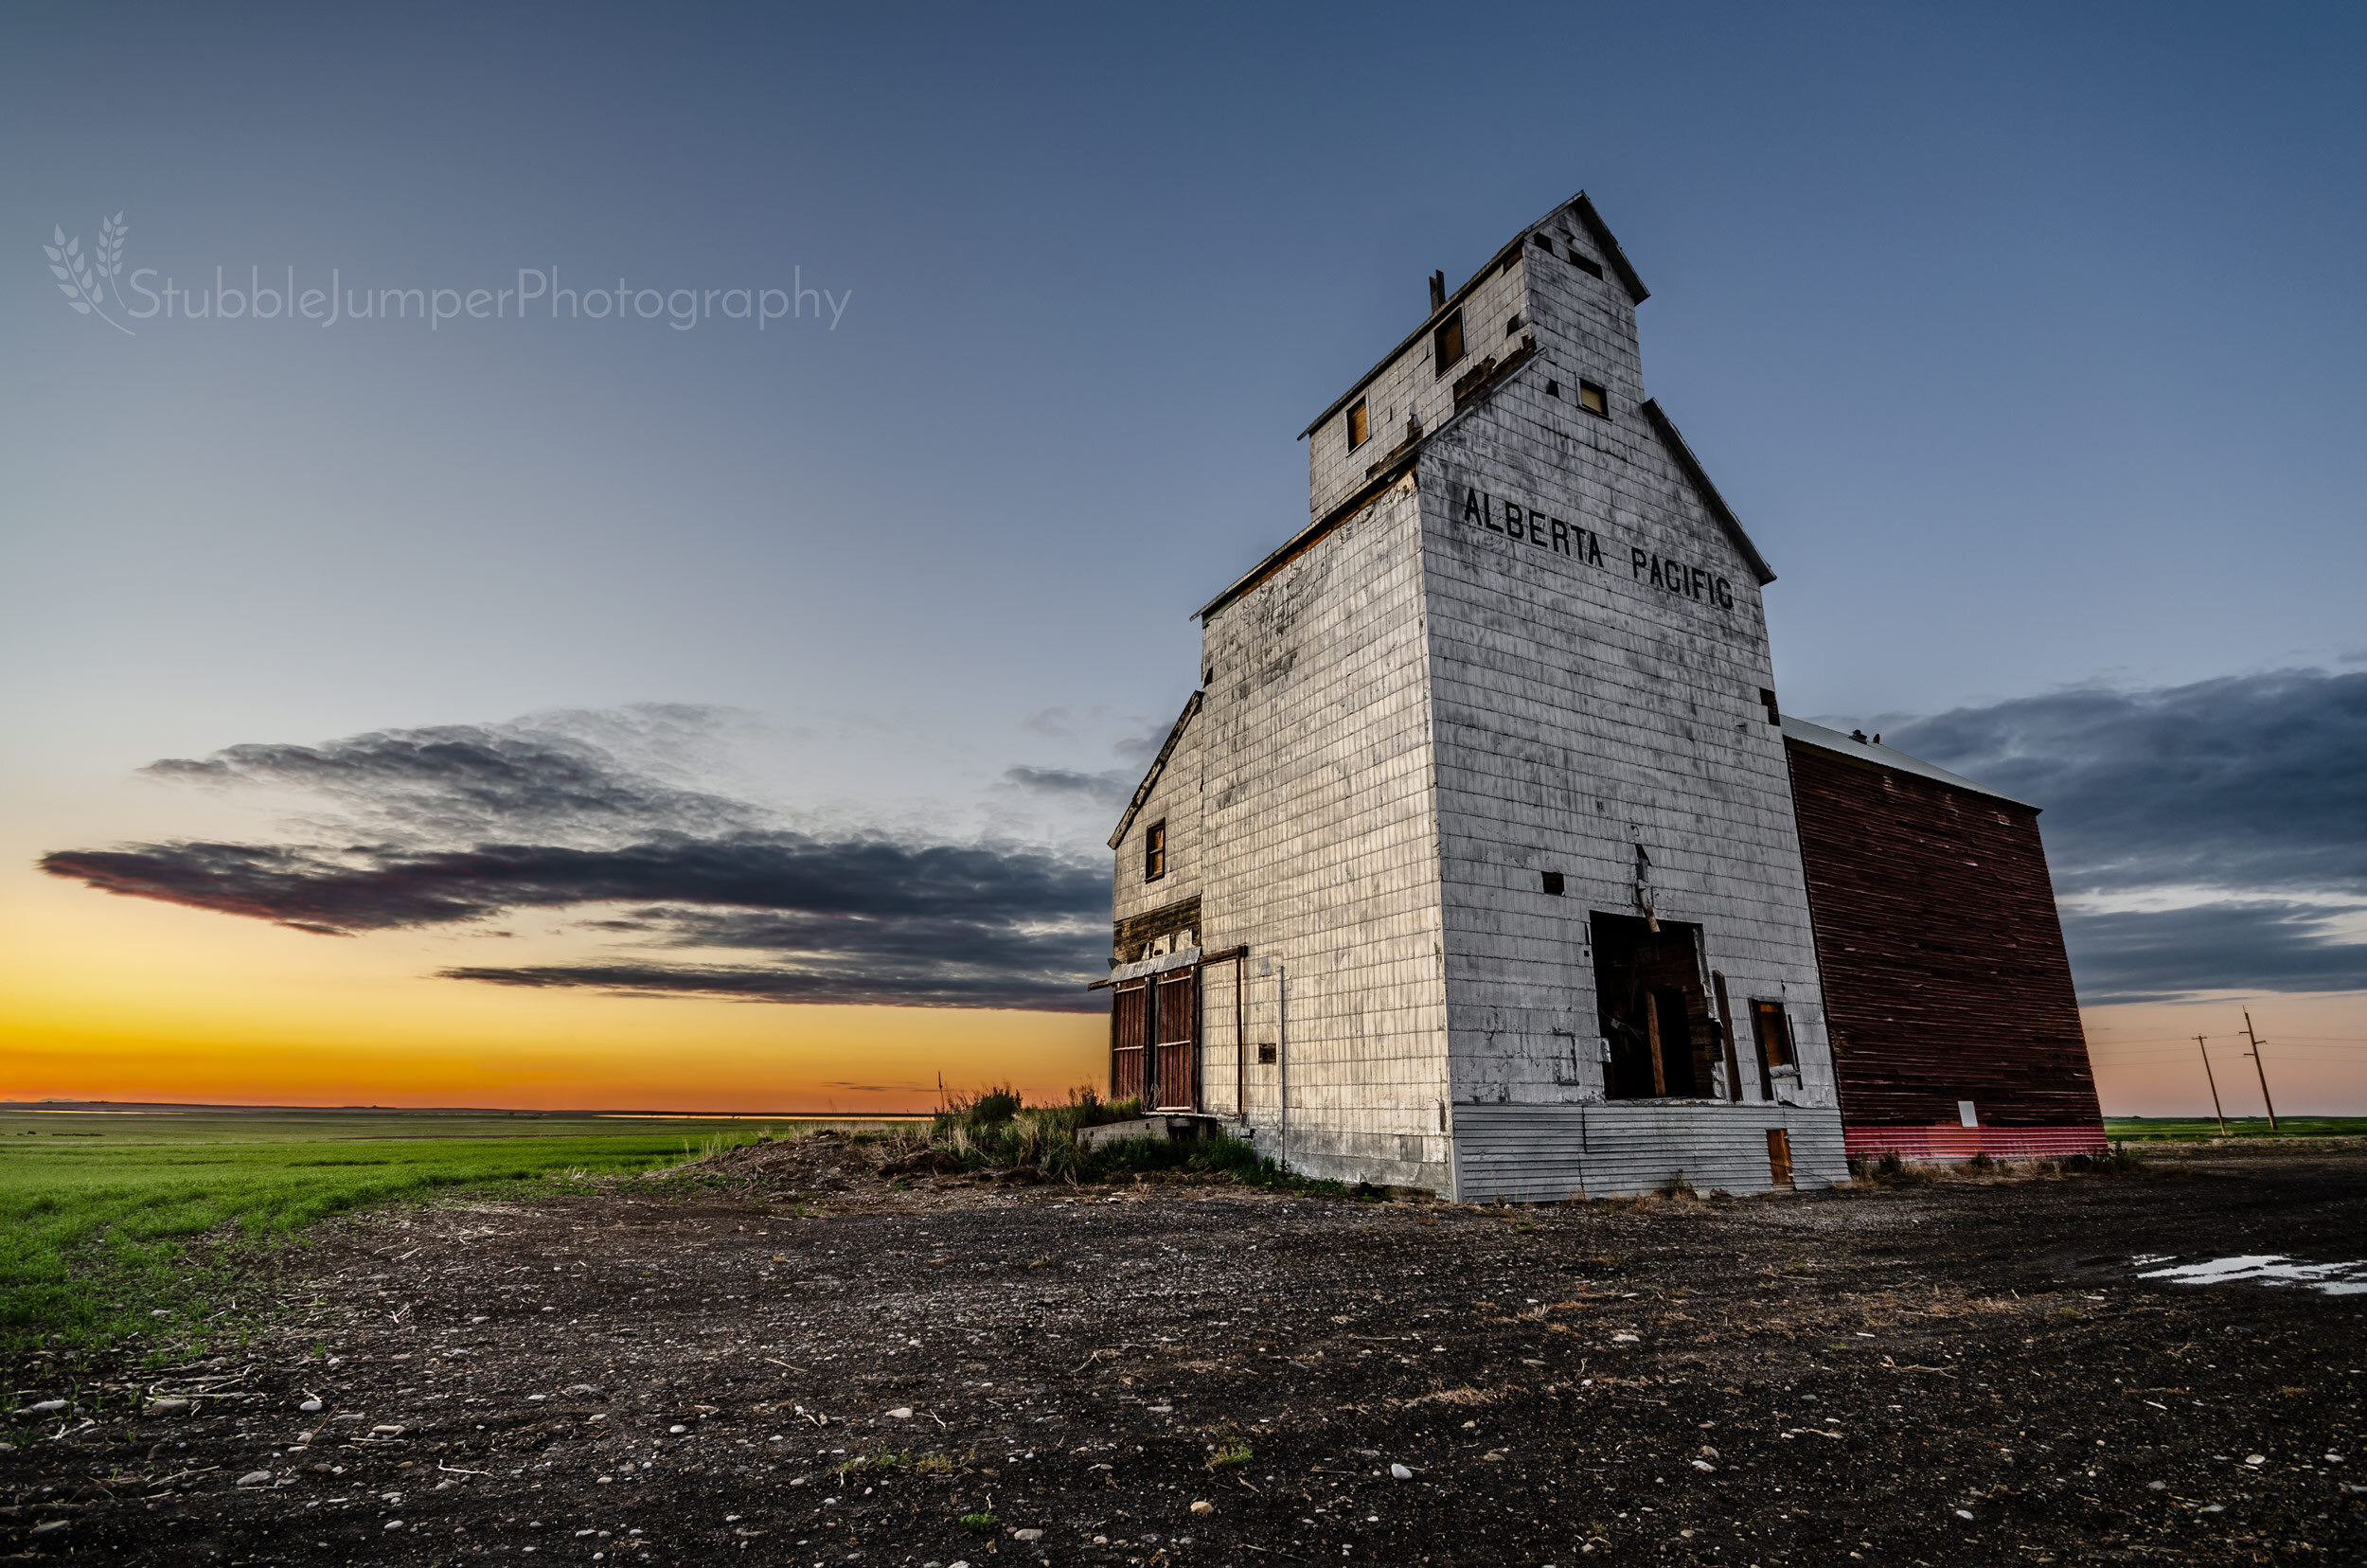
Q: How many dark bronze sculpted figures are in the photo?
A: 0